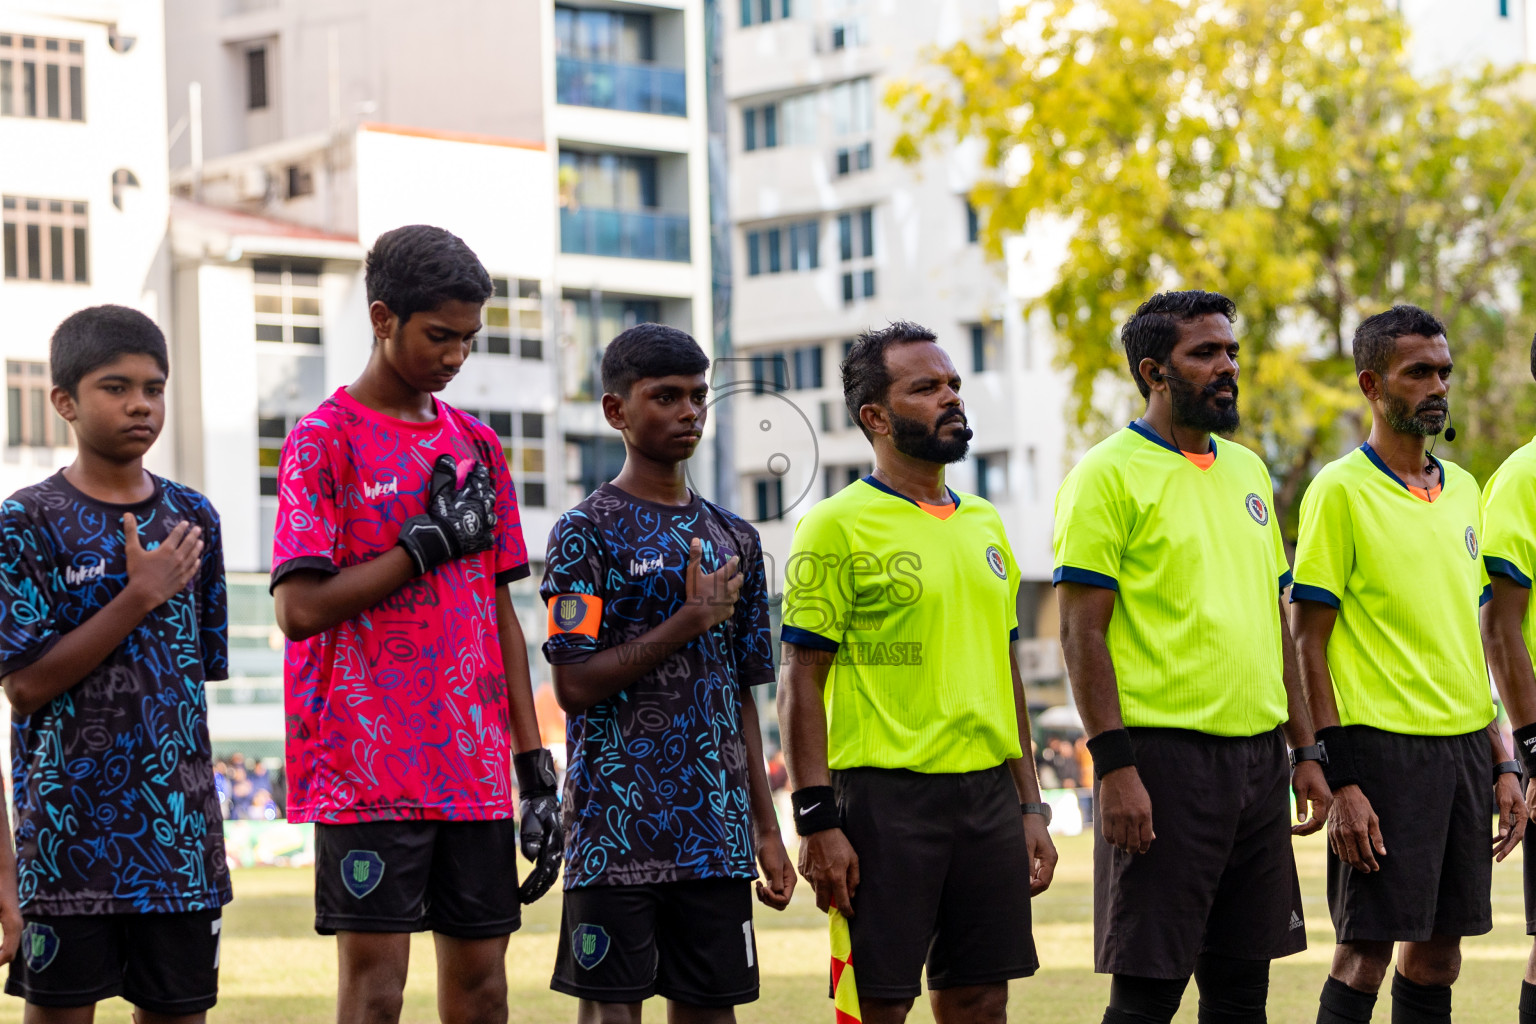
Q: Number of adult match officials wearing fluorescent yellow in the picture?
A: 4